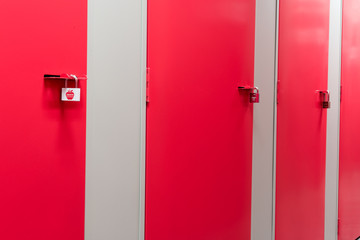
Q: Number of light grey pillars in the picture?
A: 3